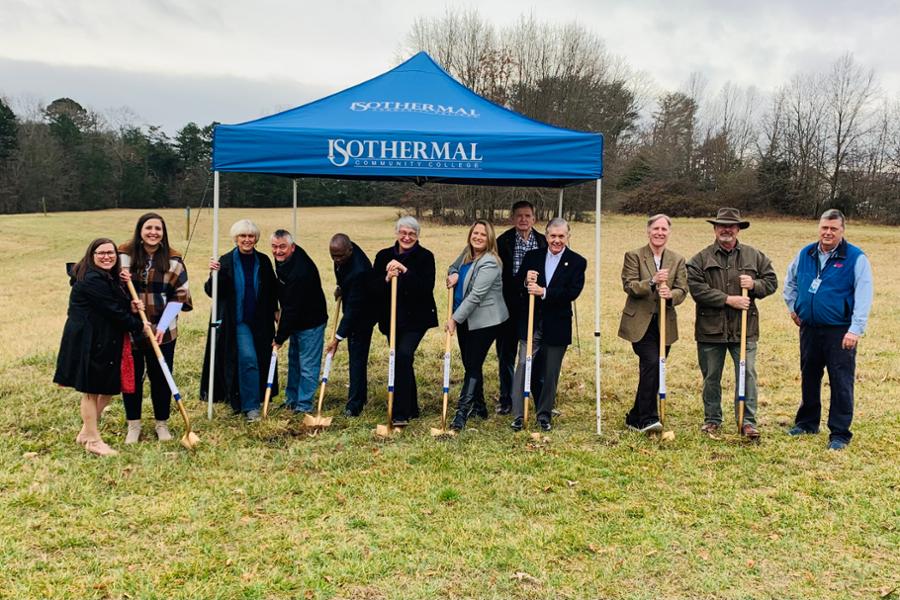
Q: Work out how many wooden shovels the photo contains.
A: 8